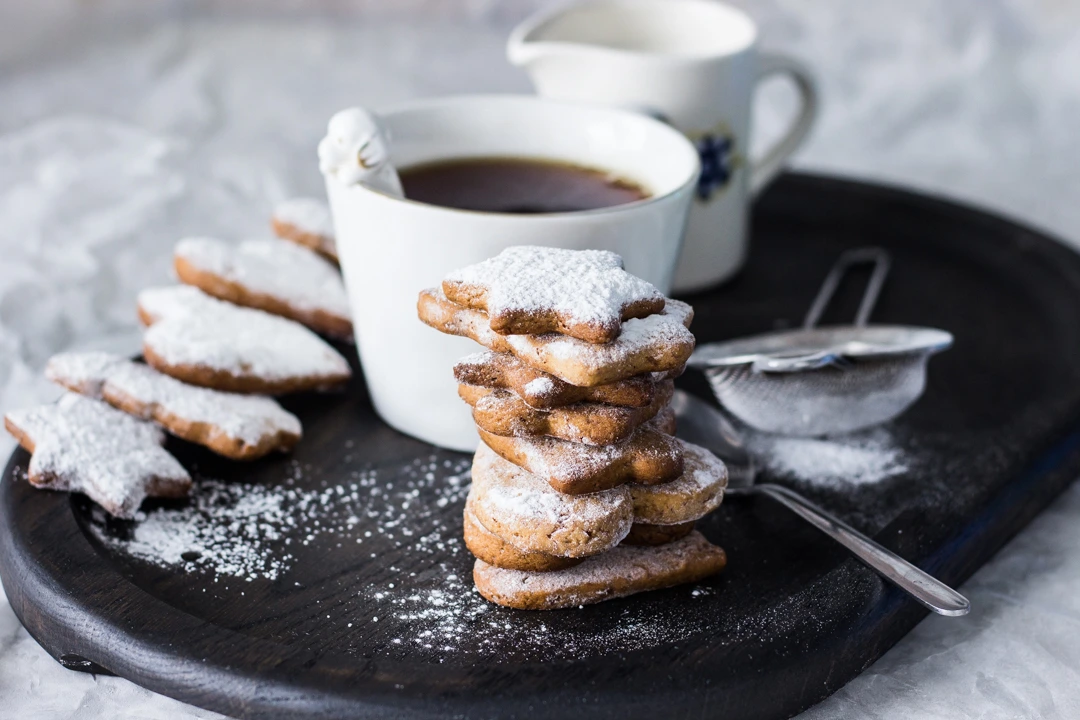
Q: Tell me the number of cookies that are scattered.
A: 5